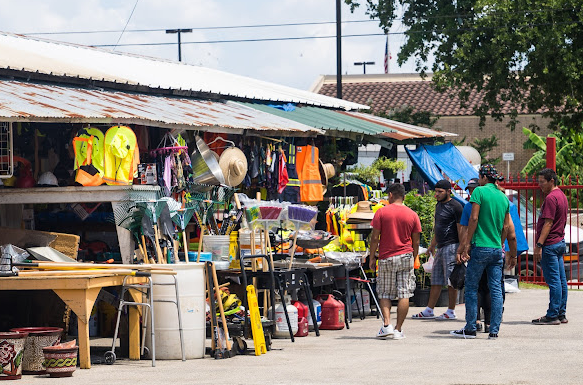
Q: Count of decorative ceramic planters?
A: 3